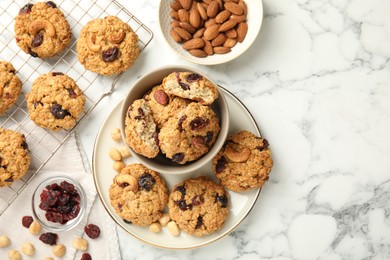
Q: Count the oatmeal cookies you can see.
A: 12